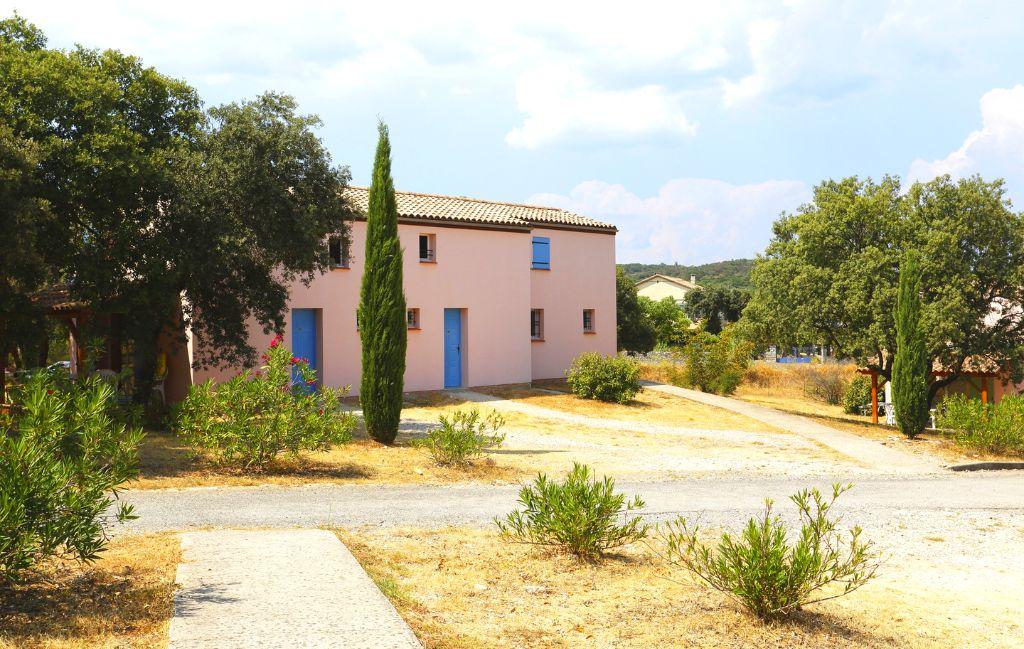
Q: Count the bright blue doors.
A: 2